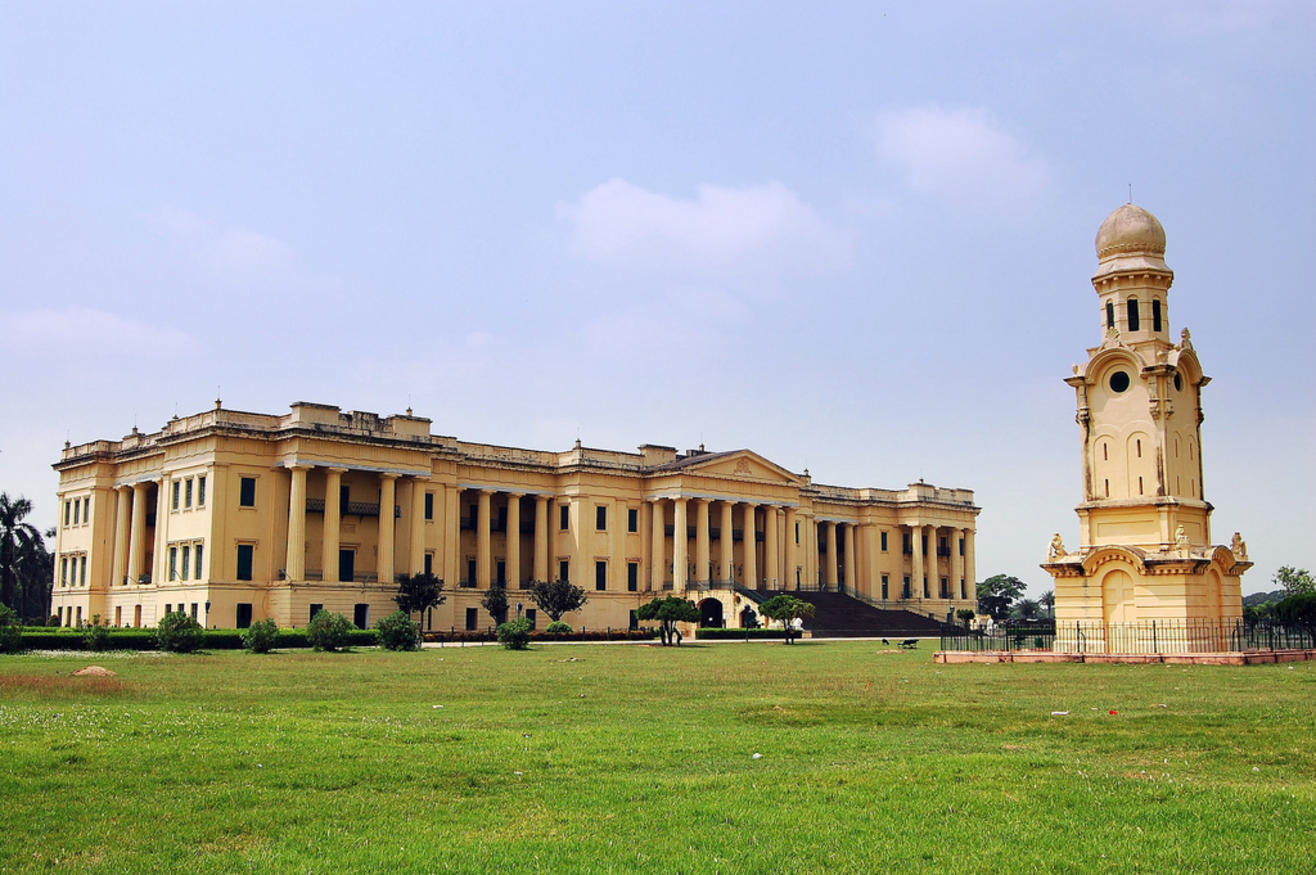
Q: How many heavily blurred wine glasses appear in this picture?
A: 0